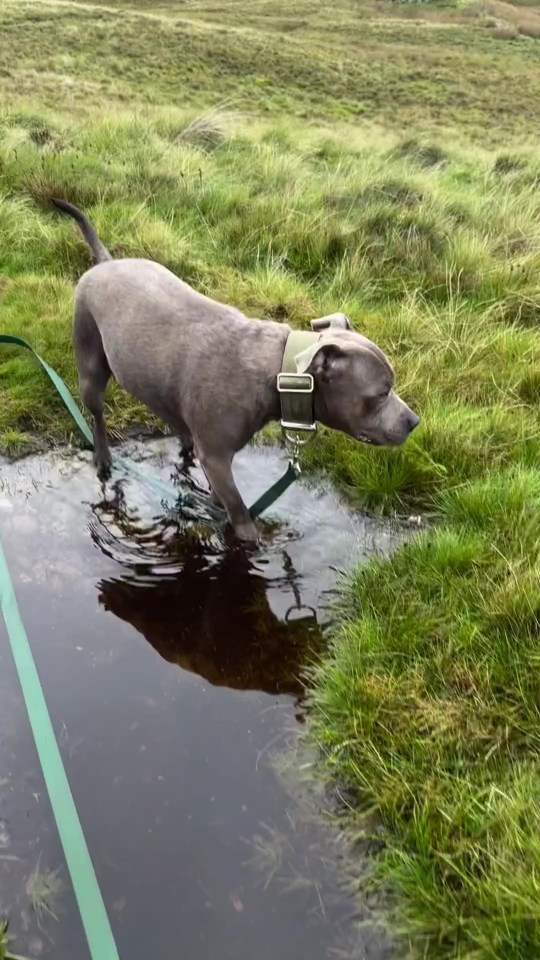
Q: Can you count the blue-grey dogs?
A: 1